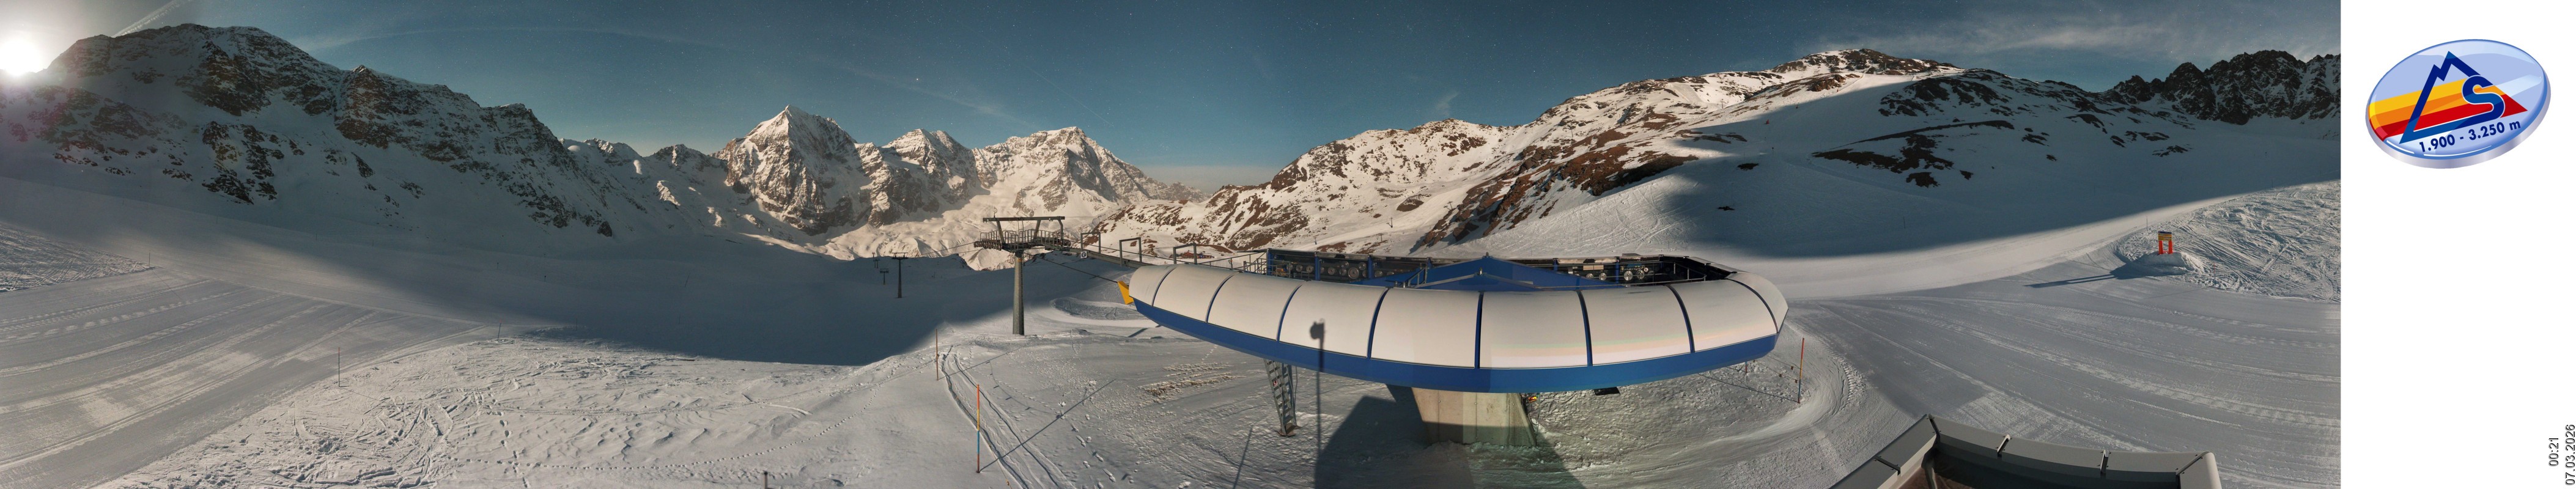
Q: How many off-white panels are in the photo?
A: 9